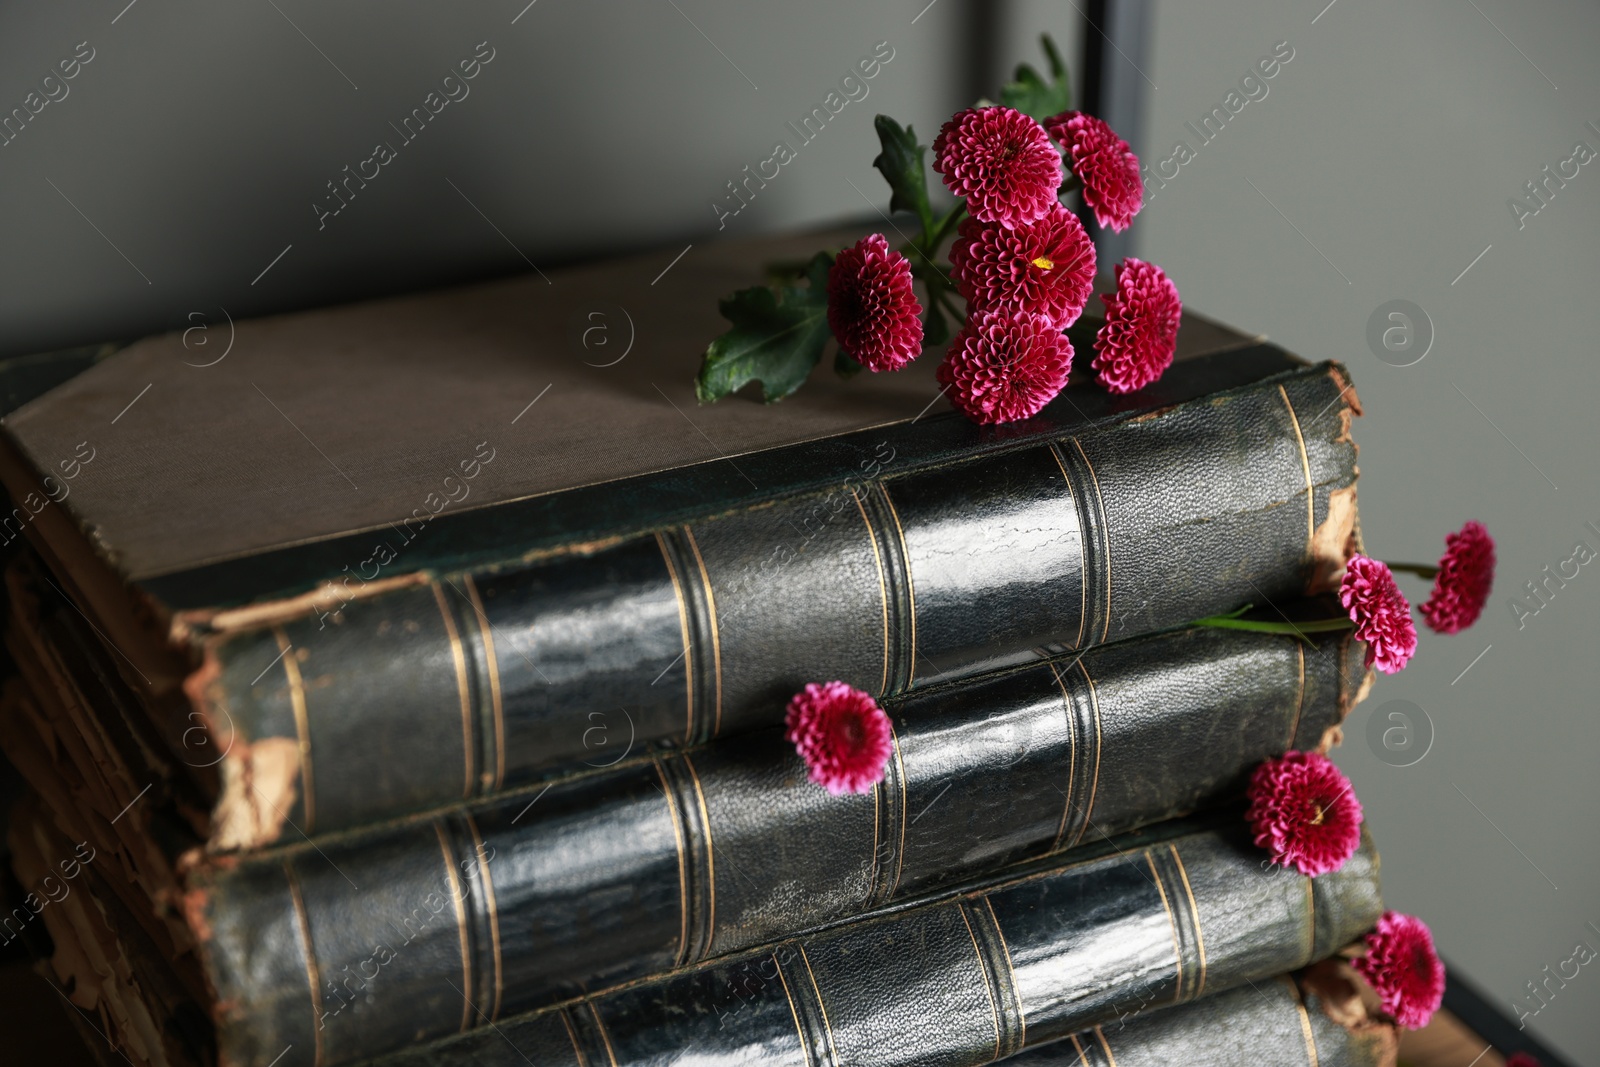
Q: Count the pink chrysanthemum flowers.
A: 11